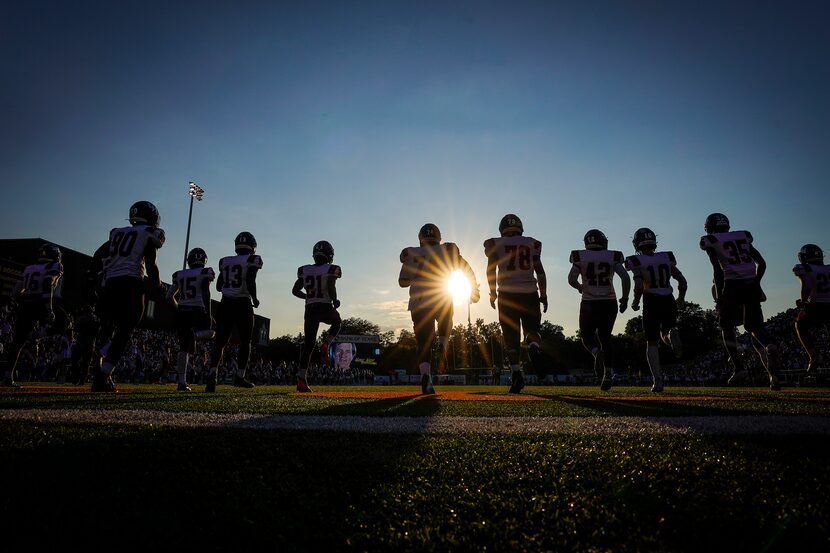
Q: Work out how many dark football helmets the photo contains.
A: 11